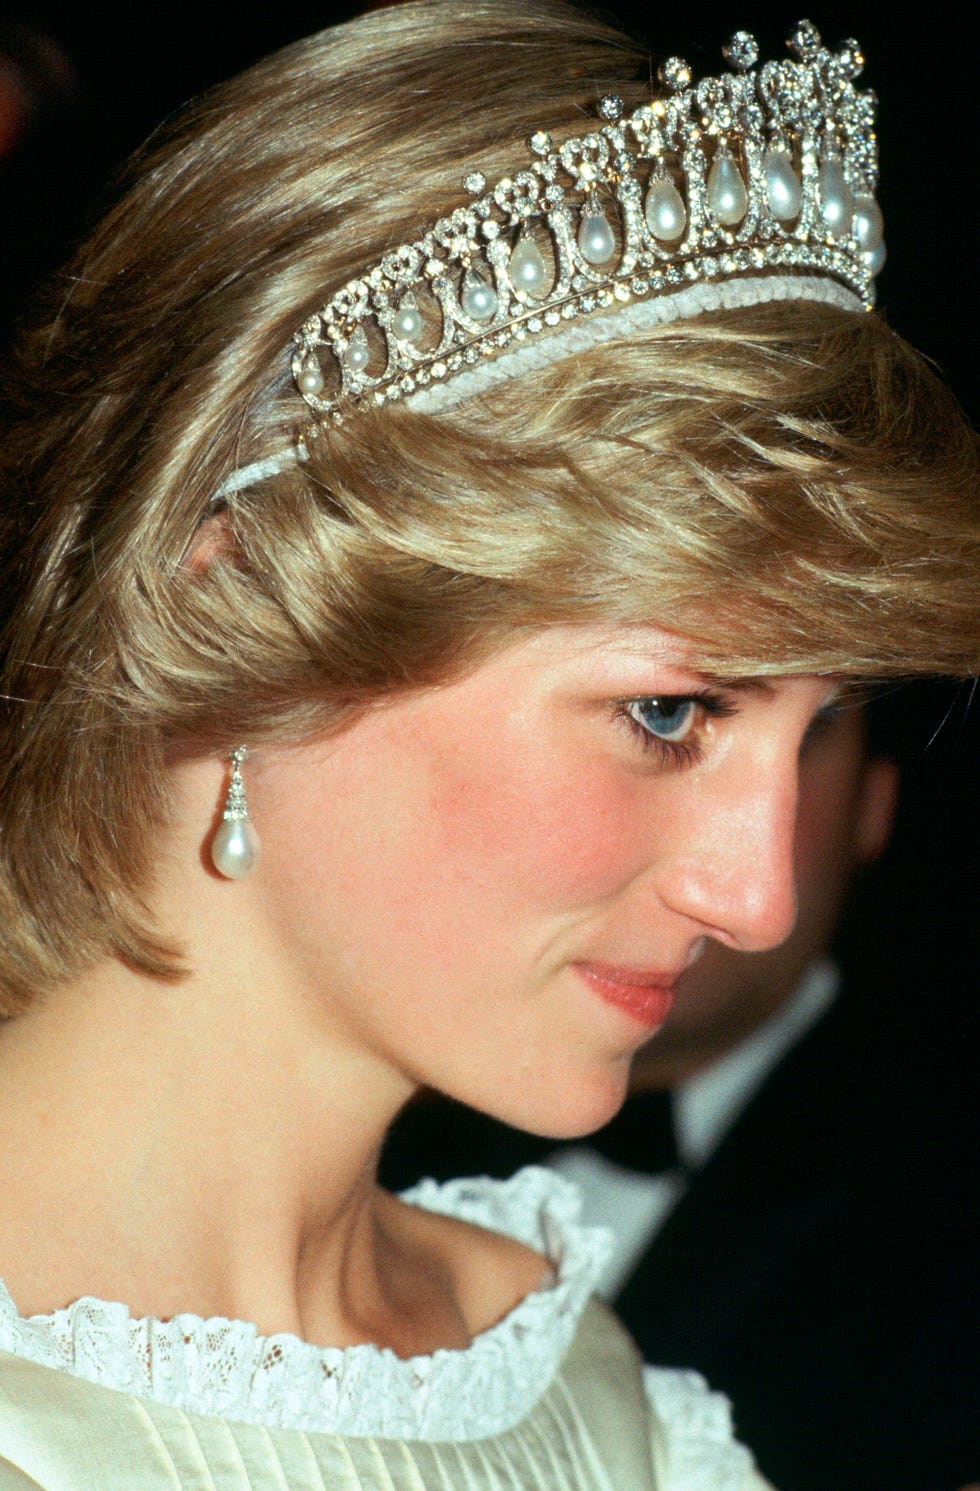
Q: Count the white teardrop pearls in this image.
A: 13